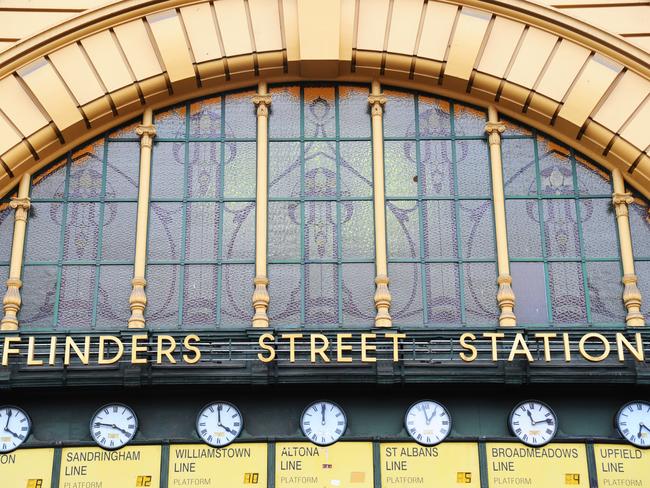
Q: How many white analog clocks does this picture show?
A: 7